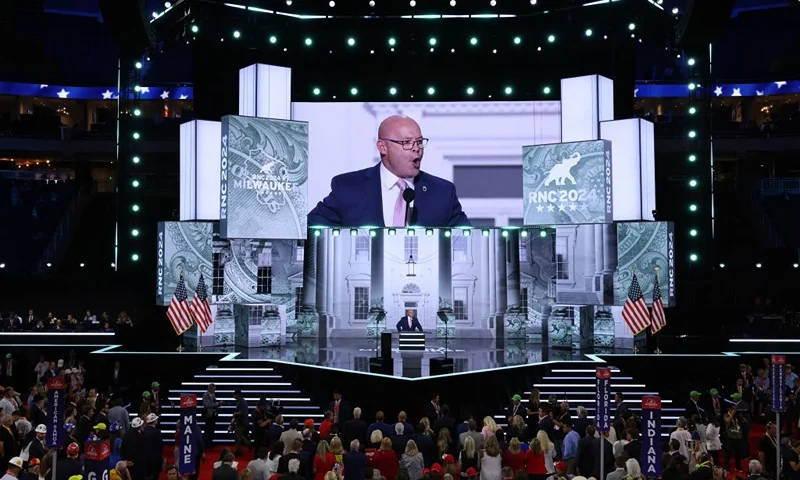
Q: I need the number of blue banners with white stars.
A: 2